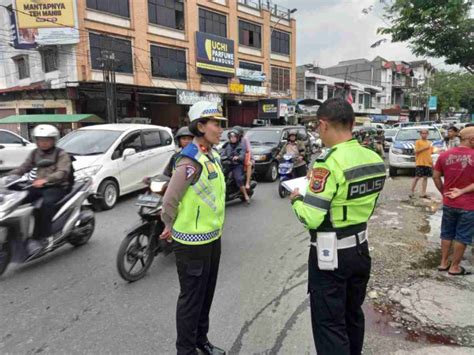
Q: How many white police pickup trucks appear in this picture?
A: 1